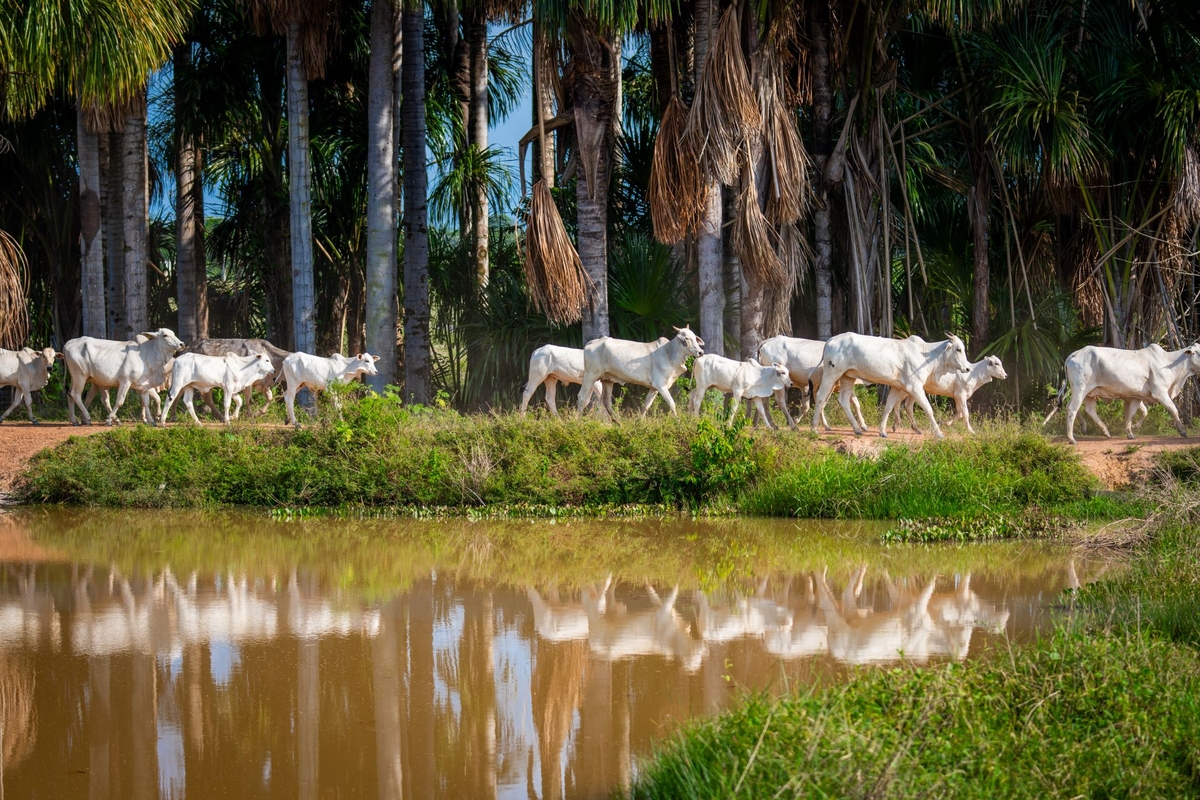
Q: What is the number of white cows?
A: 11